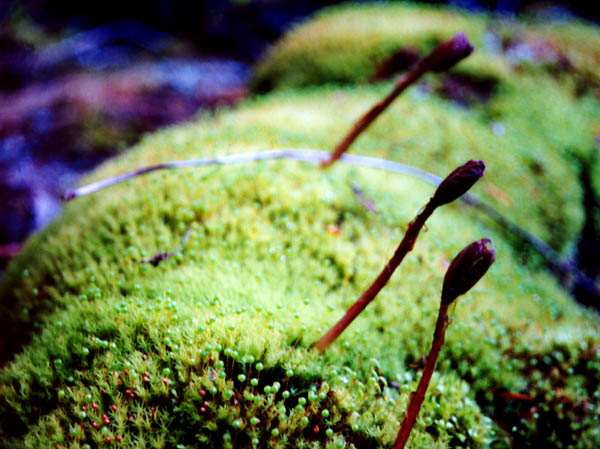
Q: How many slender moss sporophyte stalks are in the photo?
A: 3